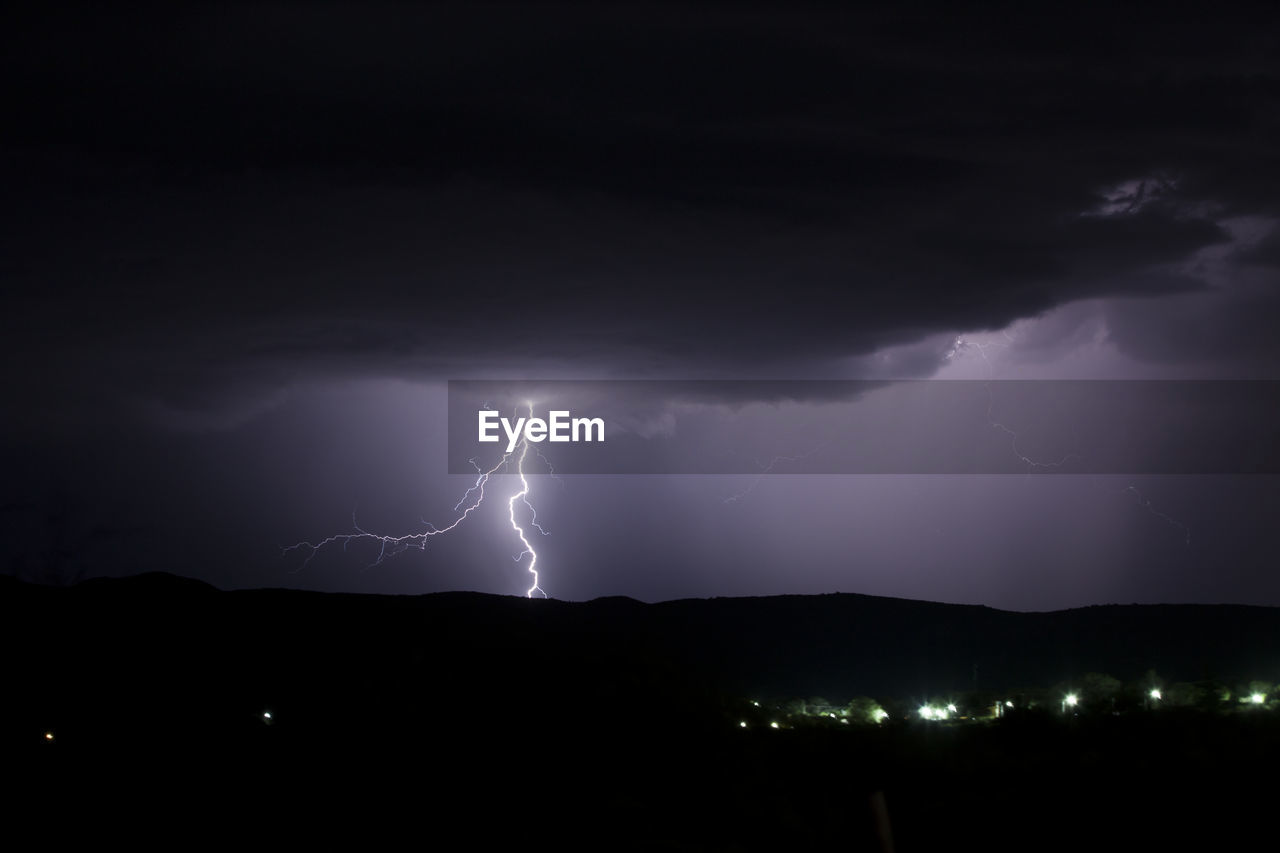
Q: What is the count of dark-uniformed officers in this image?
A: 0